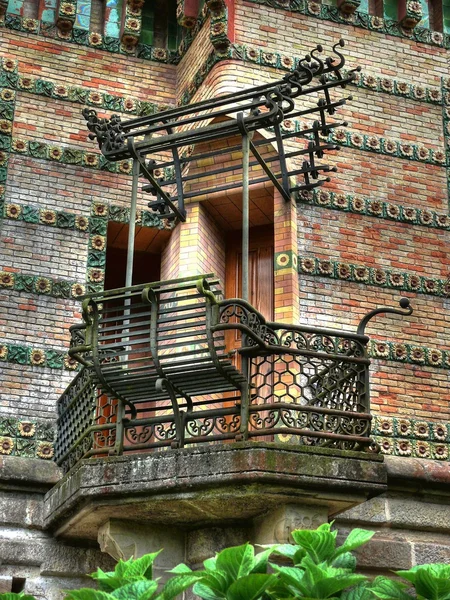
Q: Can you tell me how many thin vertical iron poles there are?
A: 2